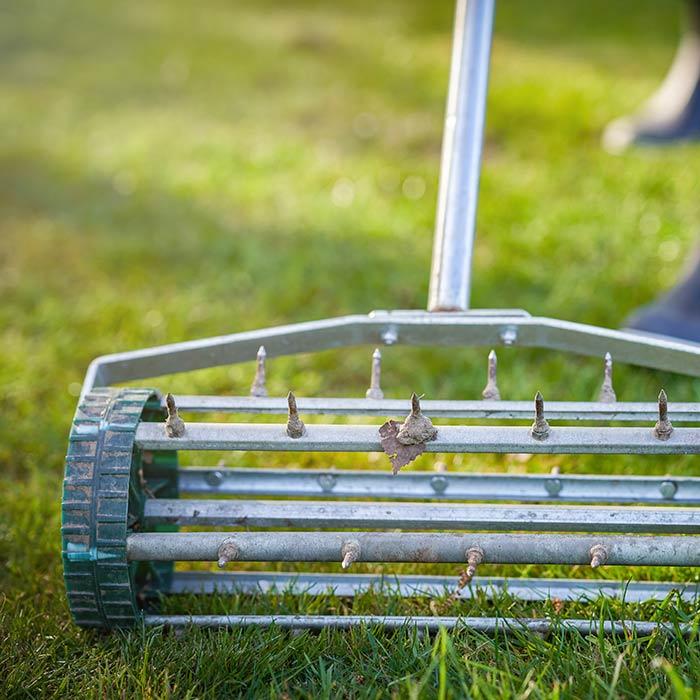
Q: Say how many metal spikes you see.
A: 13